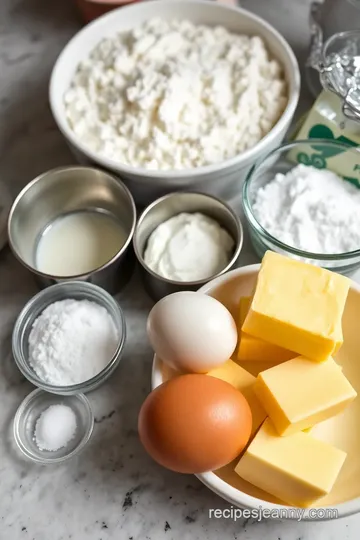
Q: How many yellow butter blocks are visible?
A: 5